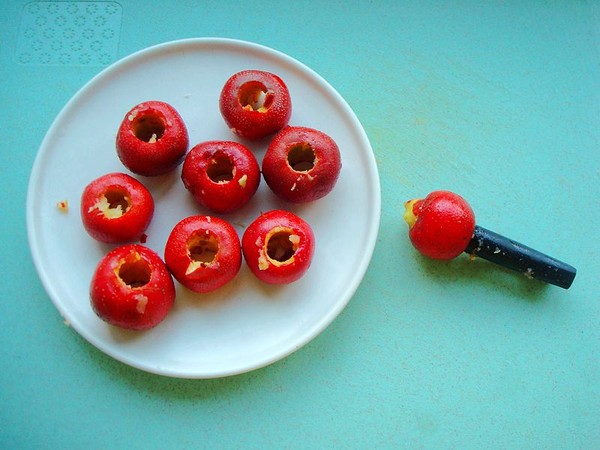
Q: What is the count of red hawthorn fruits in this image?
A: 9